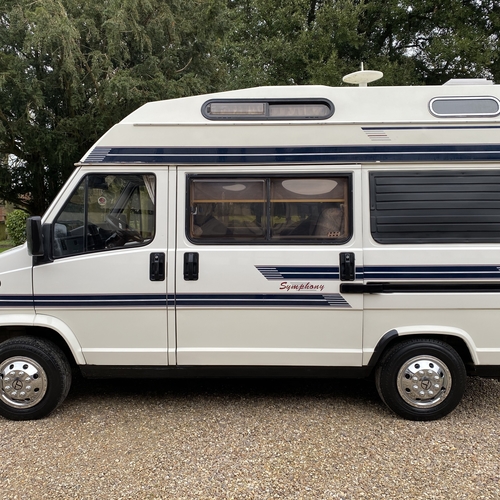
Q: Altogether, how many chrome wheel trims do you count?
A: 2